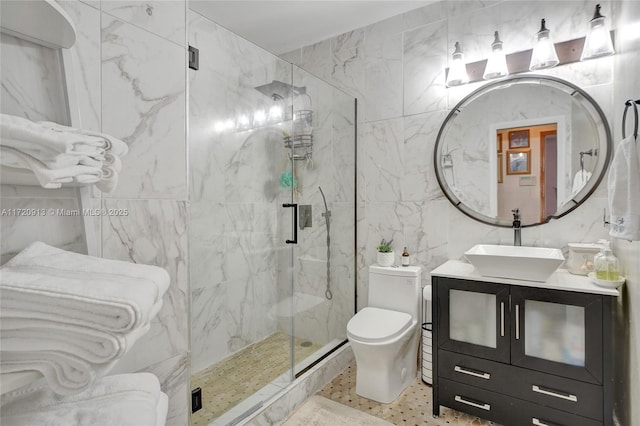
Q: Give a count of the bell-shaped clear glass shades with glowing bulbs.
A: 4